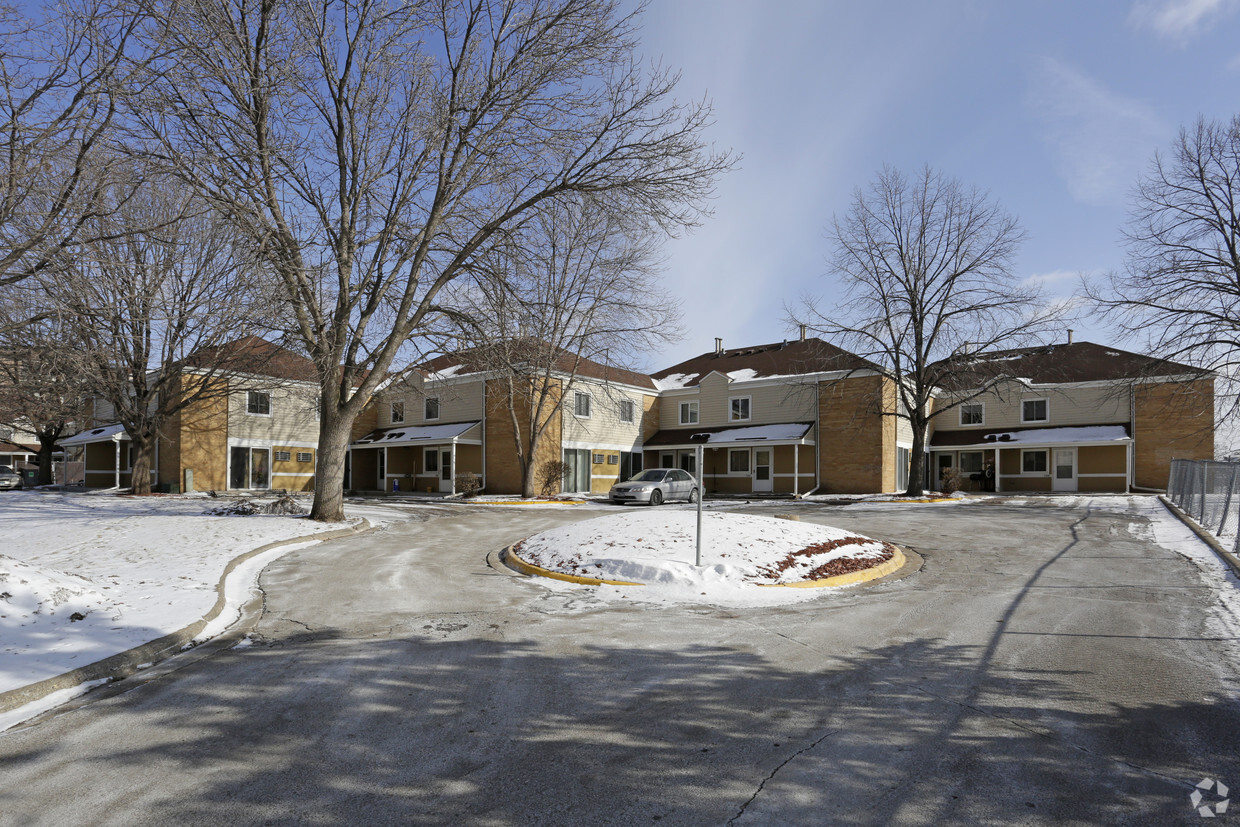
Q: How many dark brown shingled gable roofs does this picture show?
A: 4